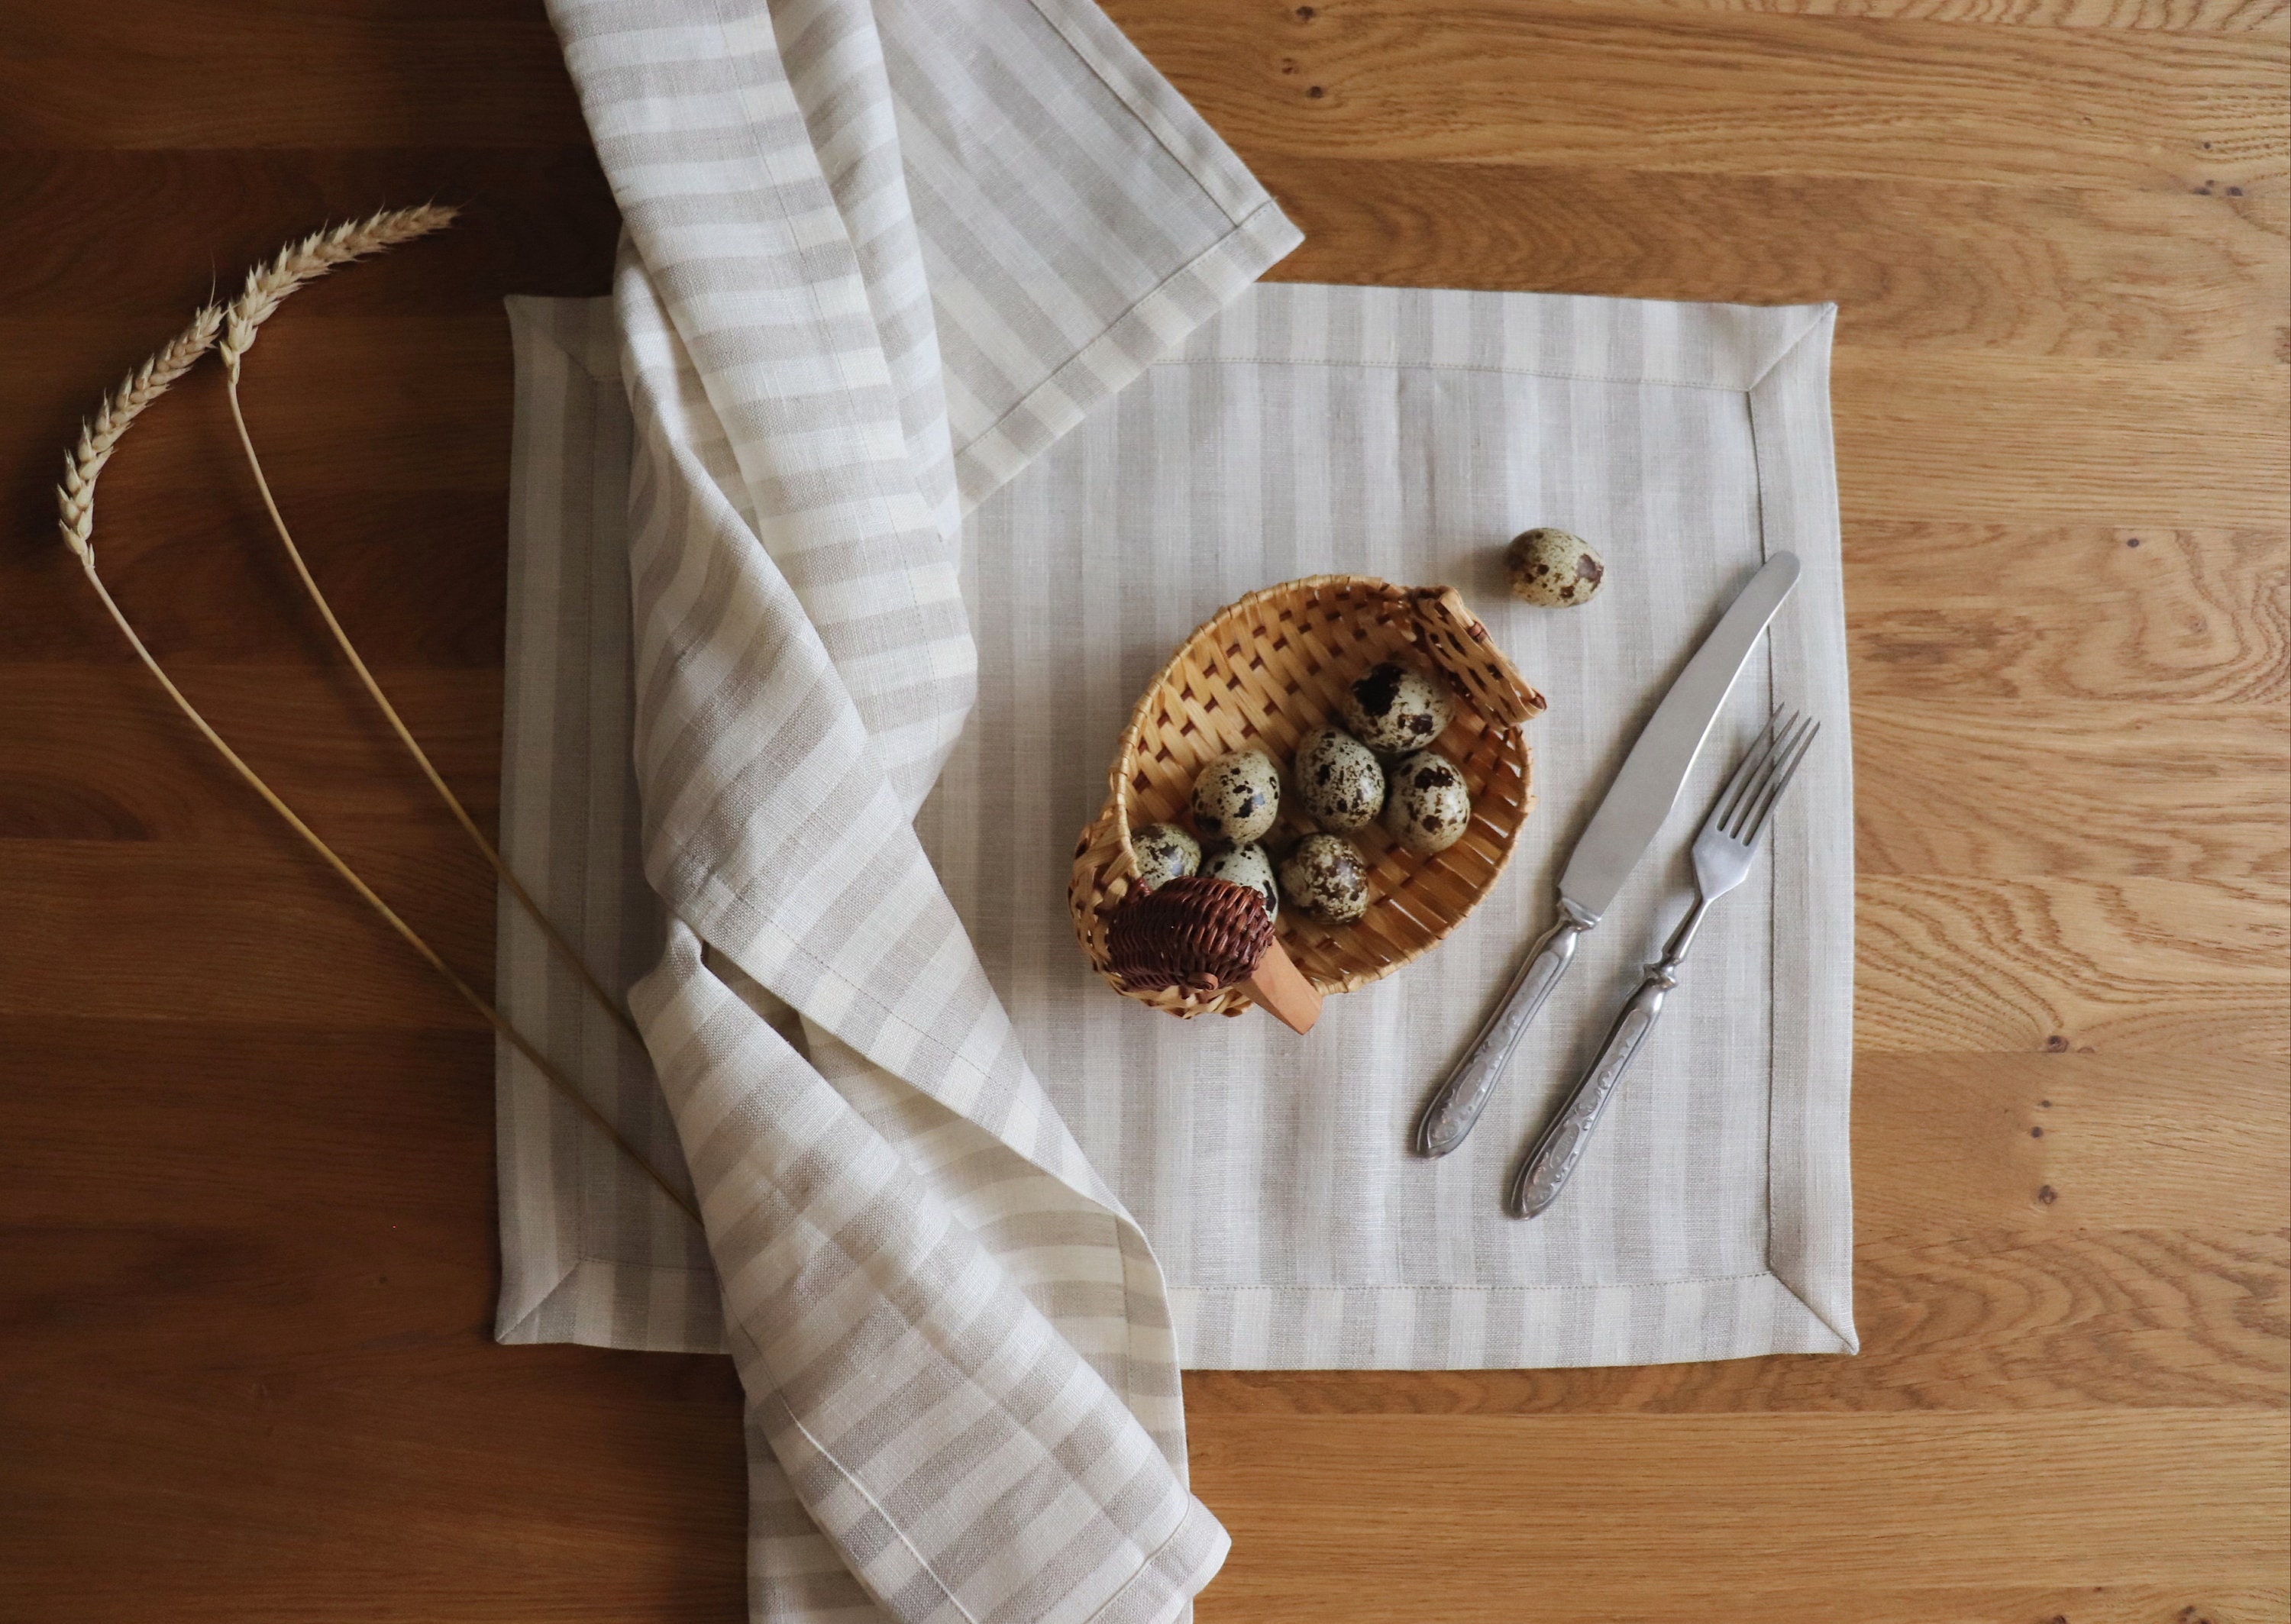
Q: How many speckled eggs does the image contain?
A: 8